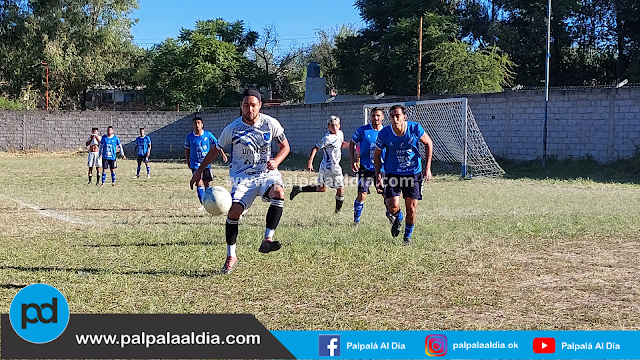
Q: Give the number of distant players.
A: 3